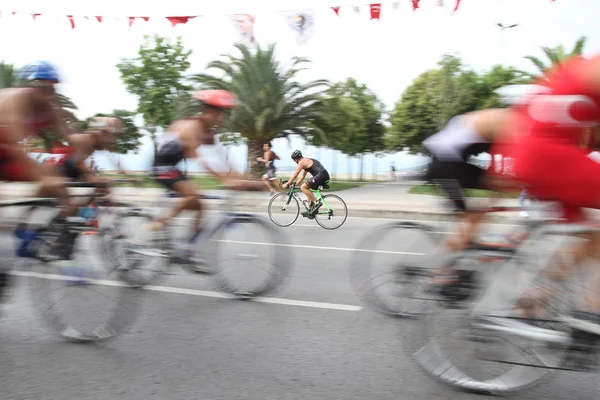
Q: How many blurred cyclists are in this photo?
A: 5